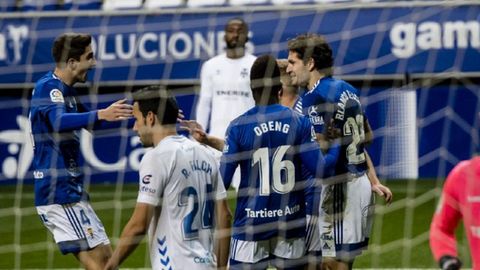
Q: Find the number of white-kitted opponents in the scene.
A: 2